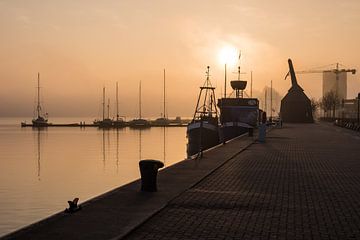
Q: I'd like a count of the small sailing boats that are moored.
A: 5